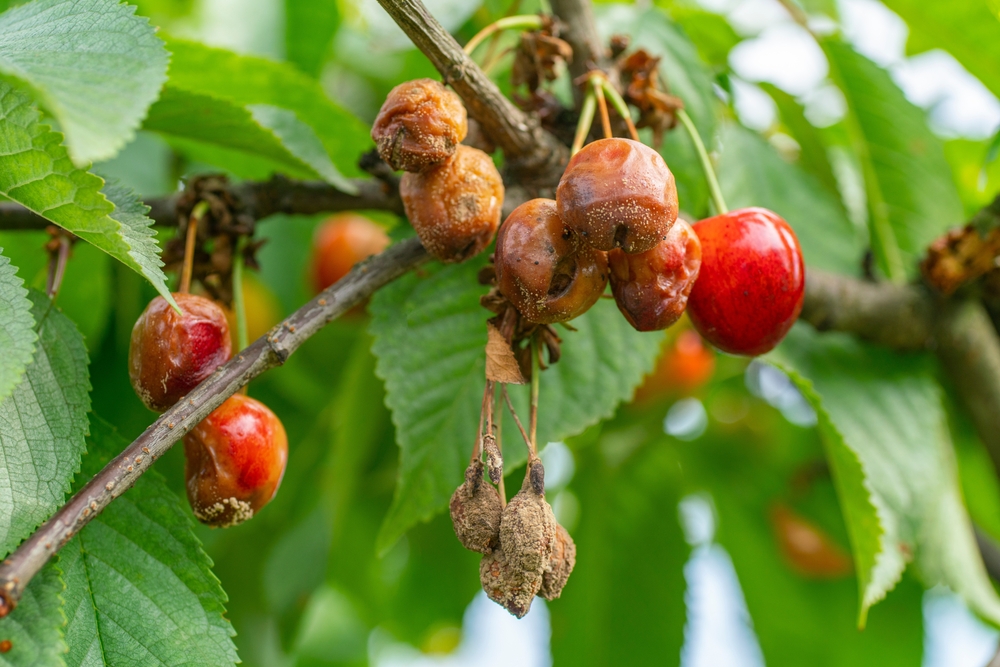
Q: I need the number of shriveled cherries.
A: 11